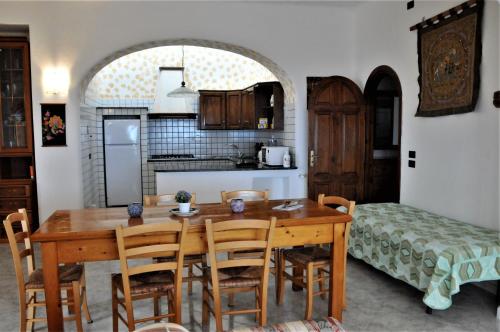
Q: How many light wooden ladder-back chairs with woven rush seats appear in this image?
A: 6